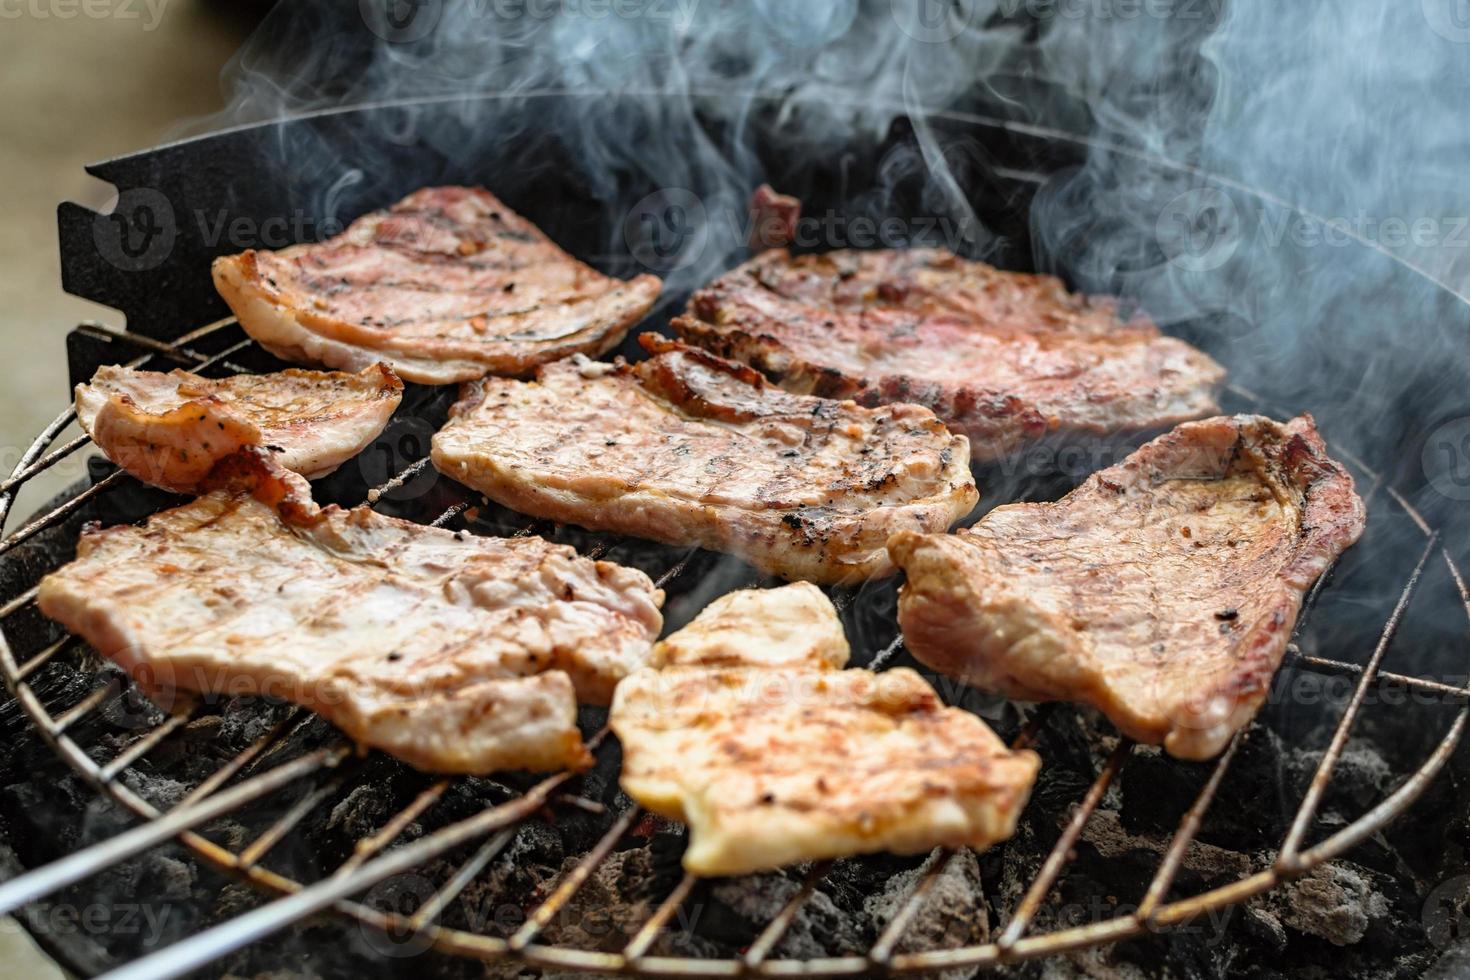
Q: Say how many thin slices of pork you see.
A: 7